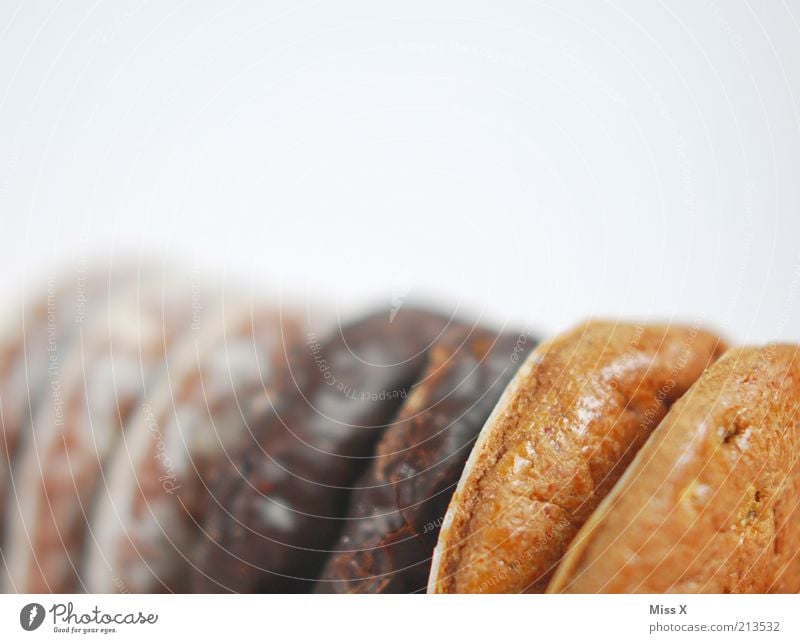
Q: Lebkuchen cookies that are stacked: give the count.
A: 7